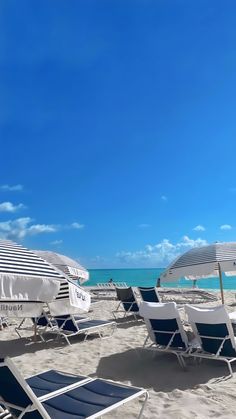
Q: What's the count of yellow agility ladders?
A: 0